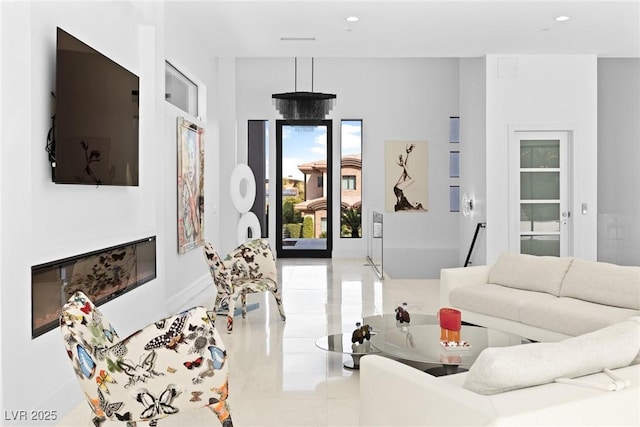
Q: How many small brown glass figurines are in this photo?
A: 2